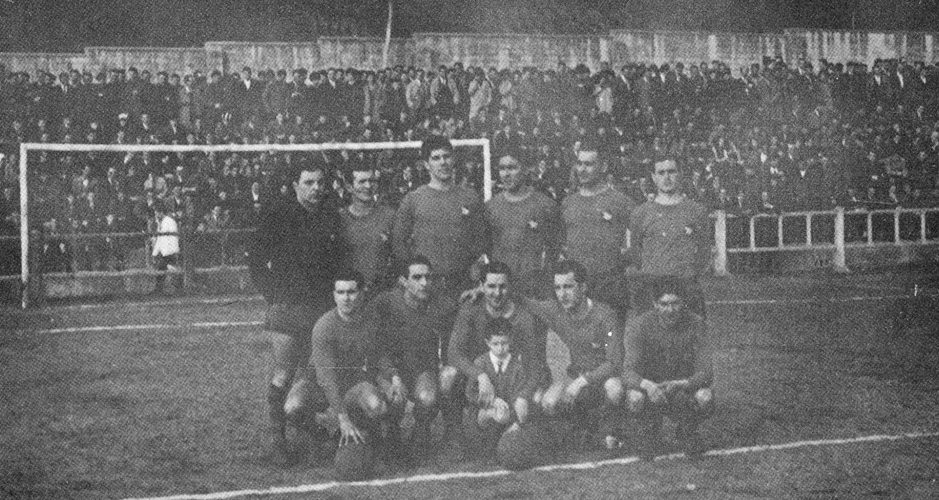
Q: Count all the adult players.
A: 11